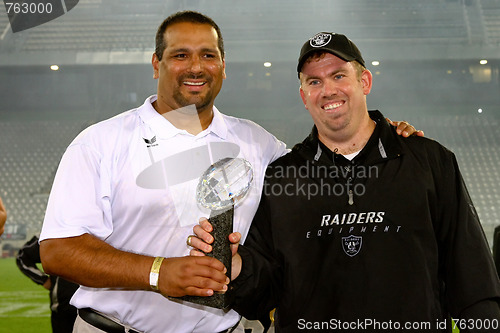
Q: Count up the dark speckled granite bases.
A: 1